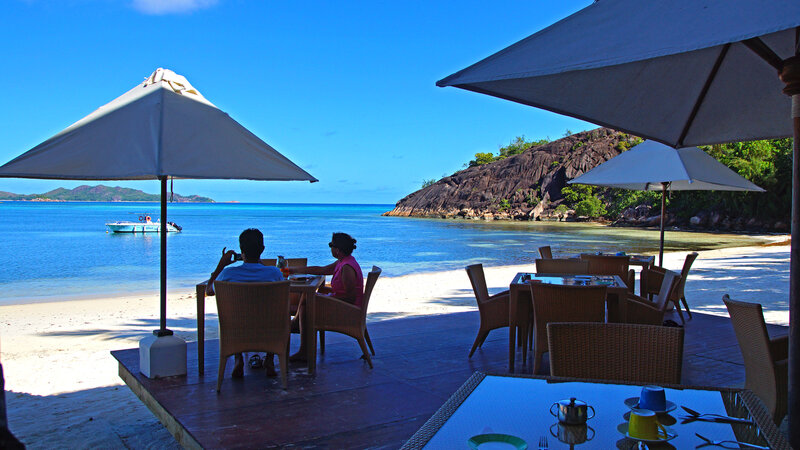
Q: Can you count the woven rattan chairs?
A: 12